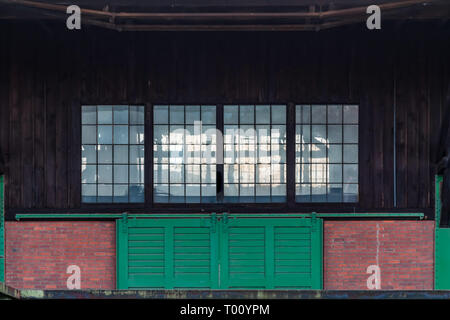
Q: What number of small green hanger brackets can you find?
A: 4